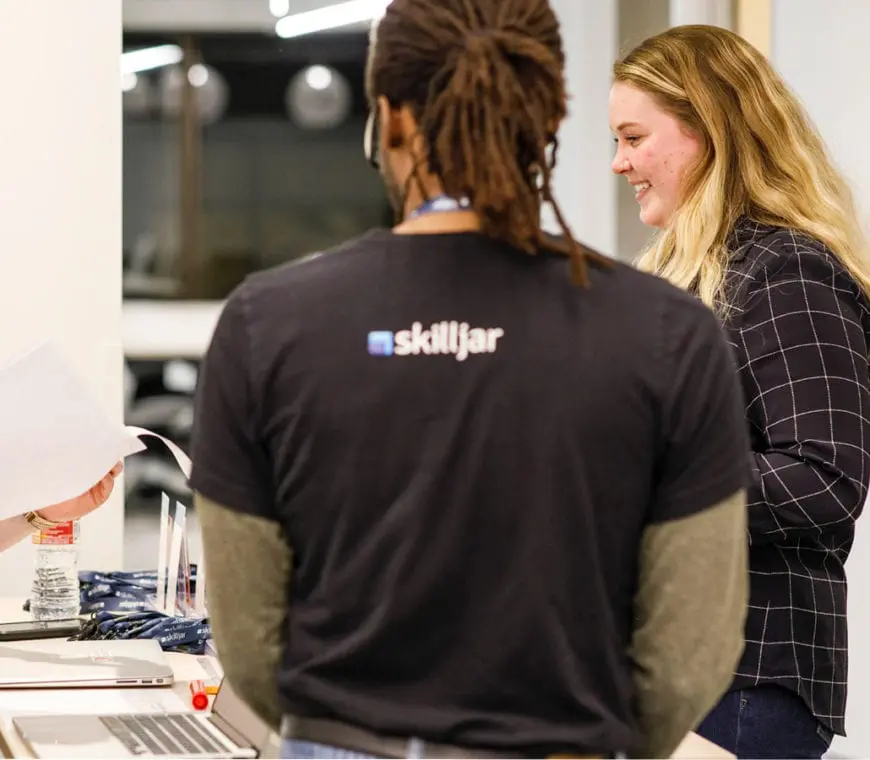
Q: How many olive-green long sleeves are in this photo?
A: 2